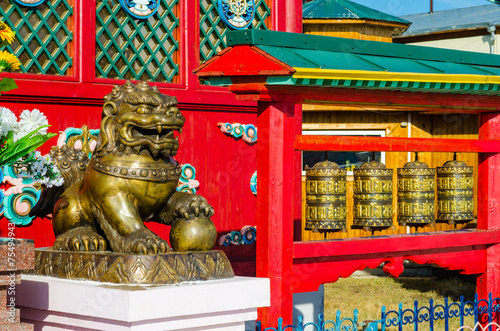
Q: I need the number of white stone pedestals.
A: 1